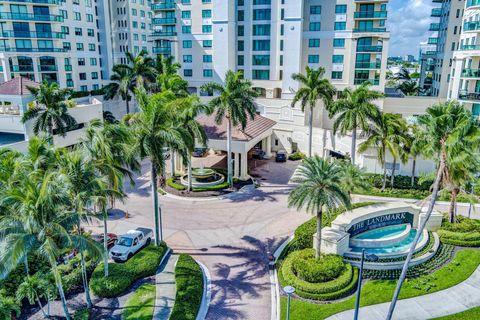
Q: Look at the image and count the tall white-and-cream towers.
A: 3